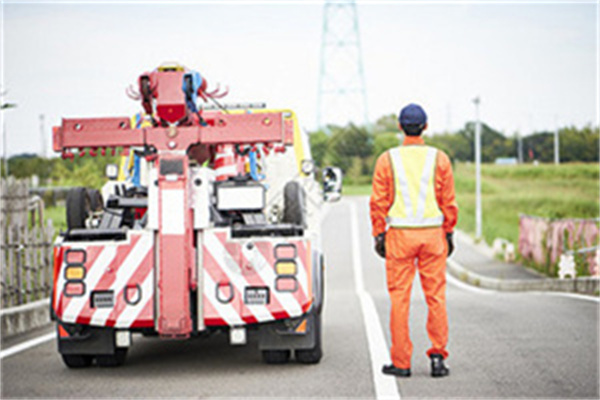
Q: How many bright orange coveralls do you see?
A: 1